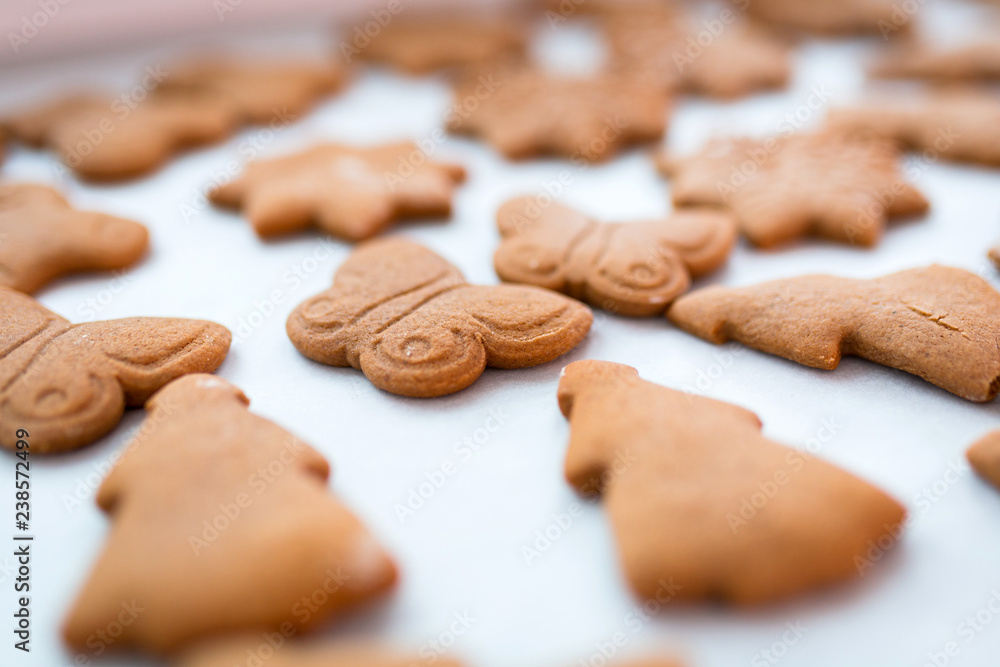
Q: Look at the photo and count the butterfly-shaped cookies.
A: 3